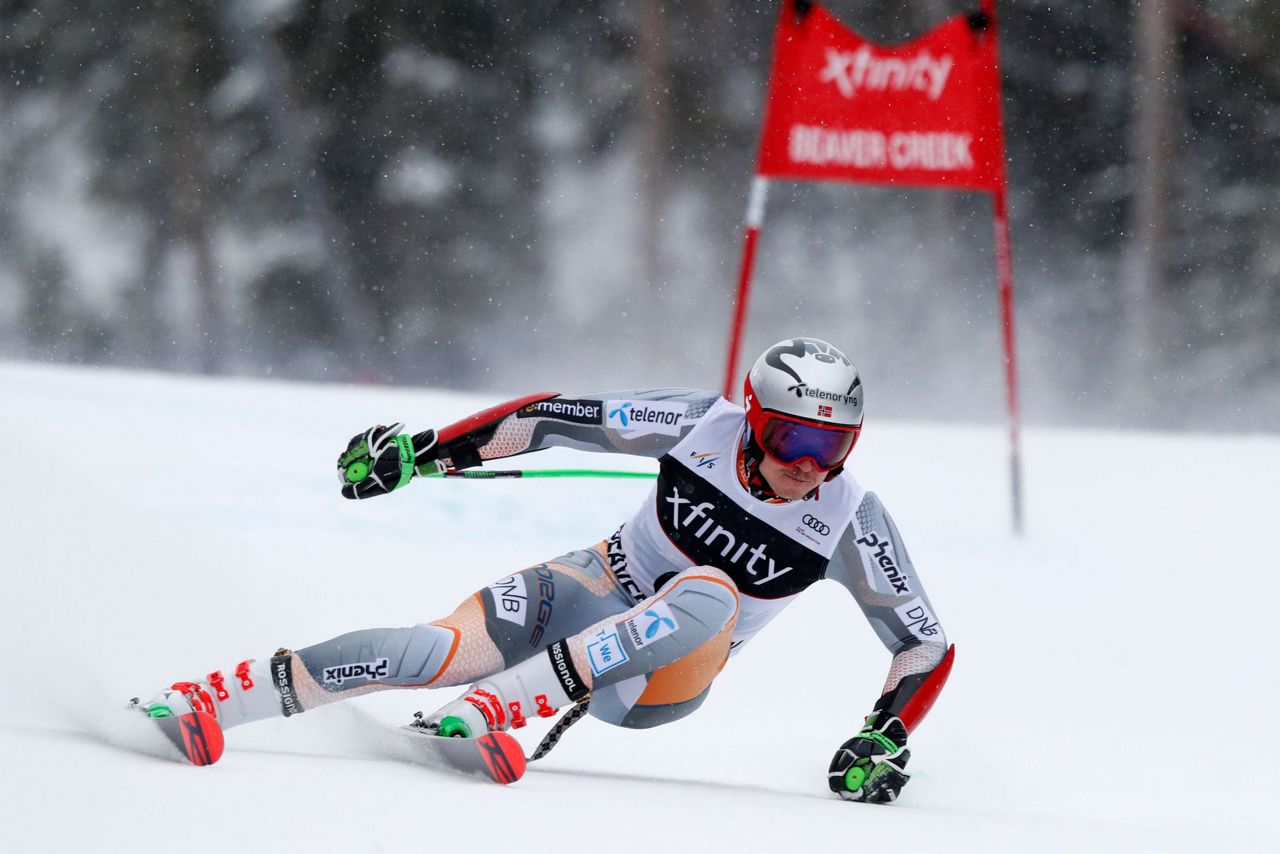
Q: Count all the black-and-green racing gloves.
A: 2